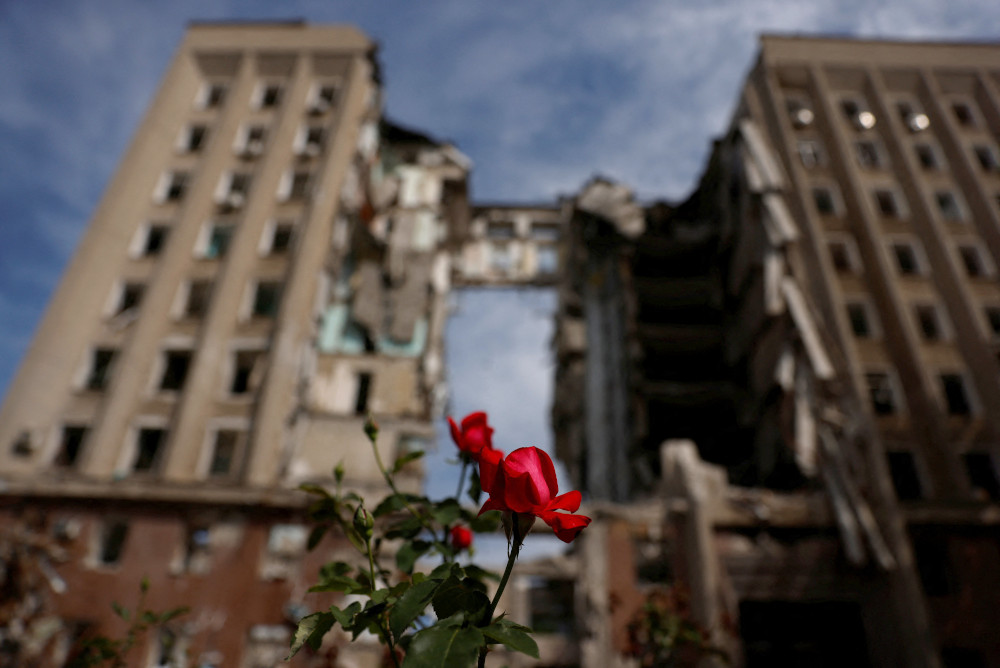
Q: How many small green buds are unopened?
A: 3